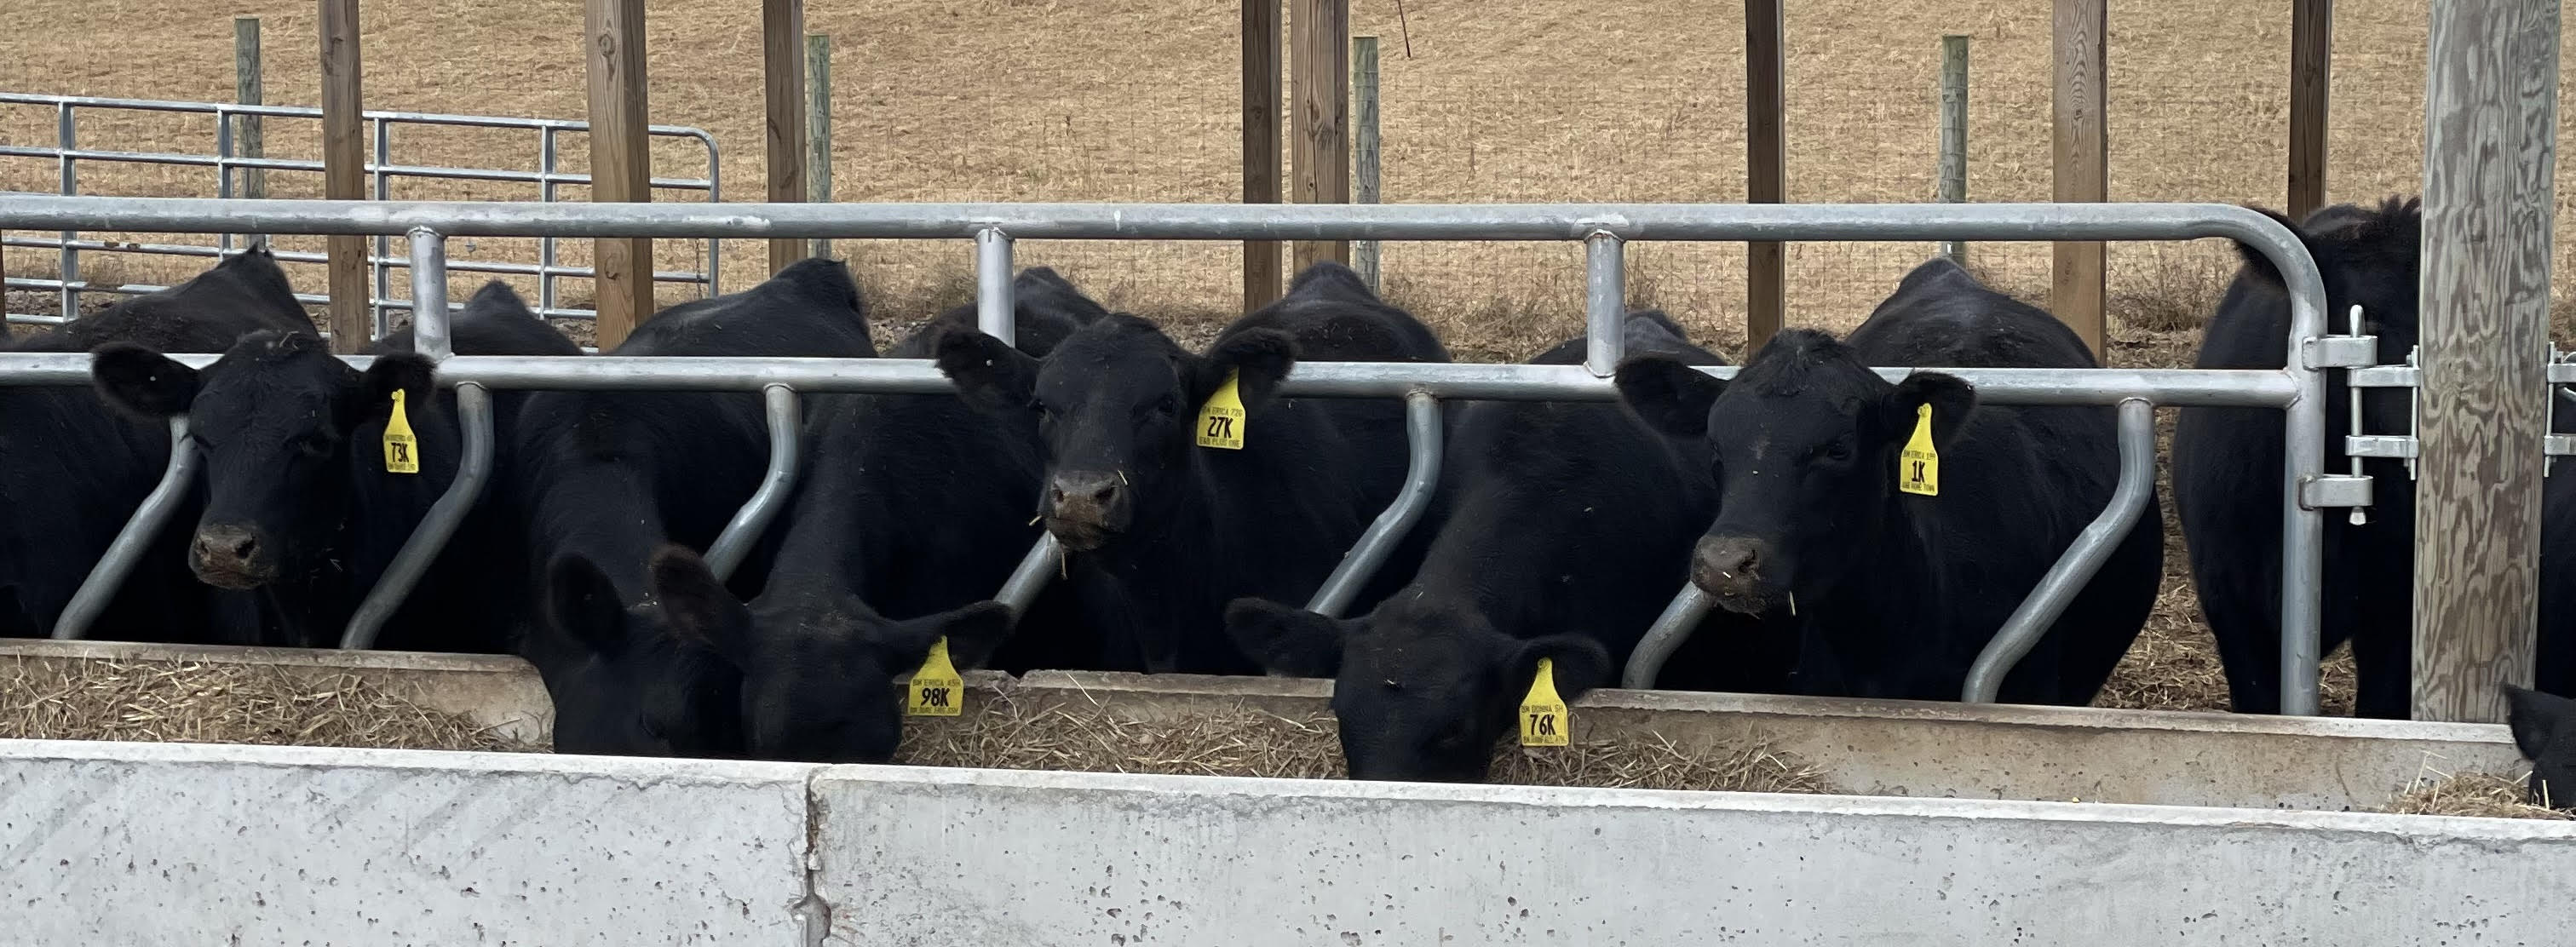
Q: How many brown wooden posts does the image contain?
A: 8